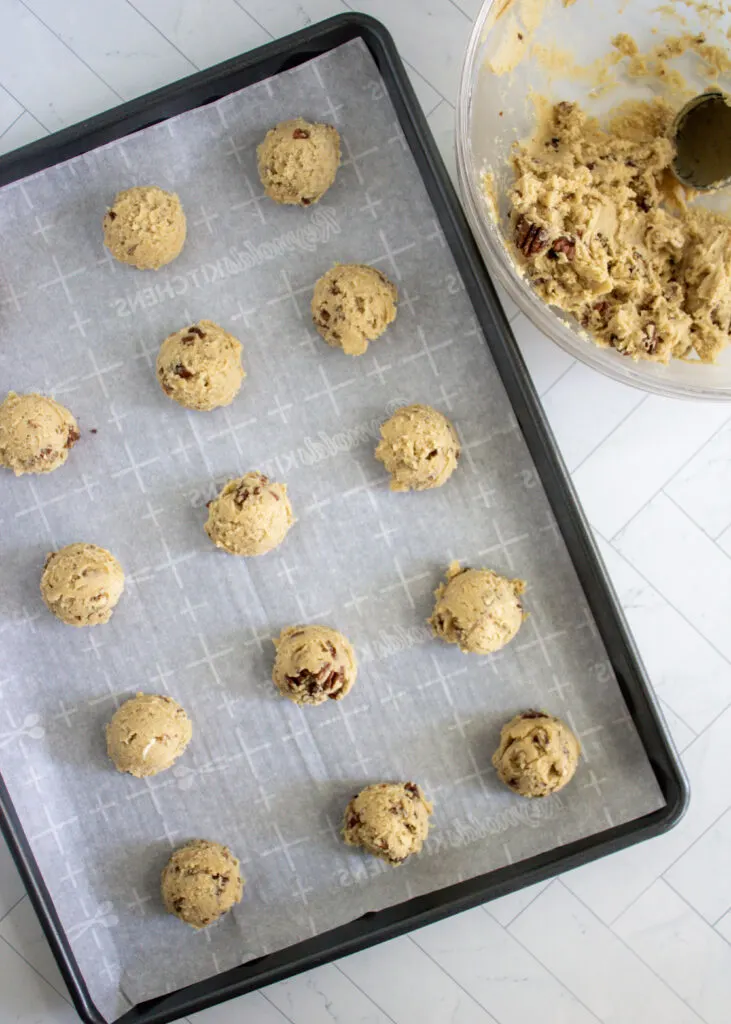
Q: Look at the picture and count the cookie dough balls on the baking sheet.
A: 14